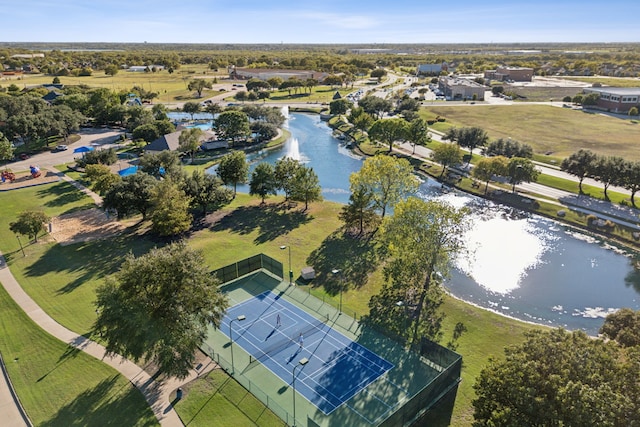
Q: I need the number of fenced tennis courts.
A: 1